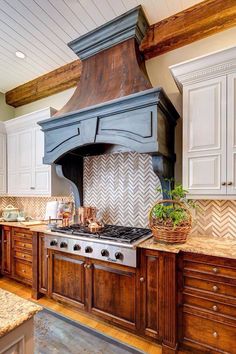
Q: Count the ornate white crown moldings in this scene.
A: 2